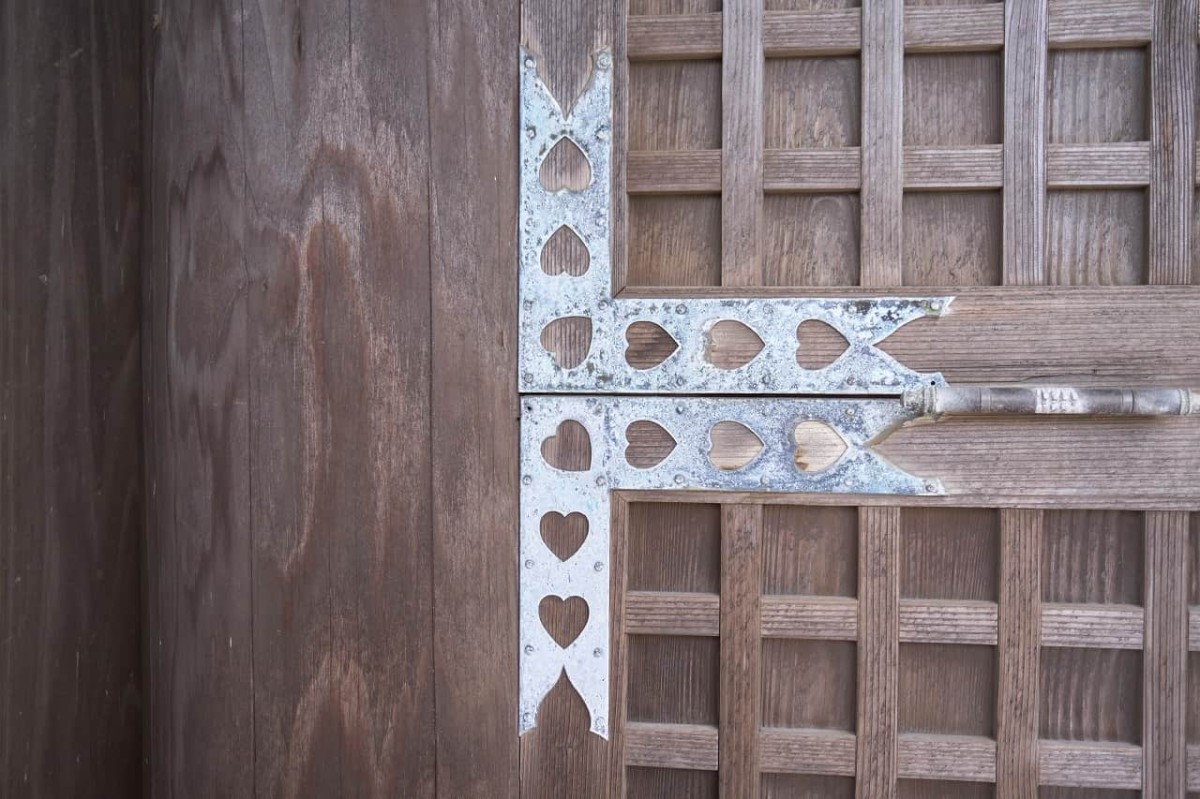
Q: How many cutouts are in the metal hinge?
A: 12